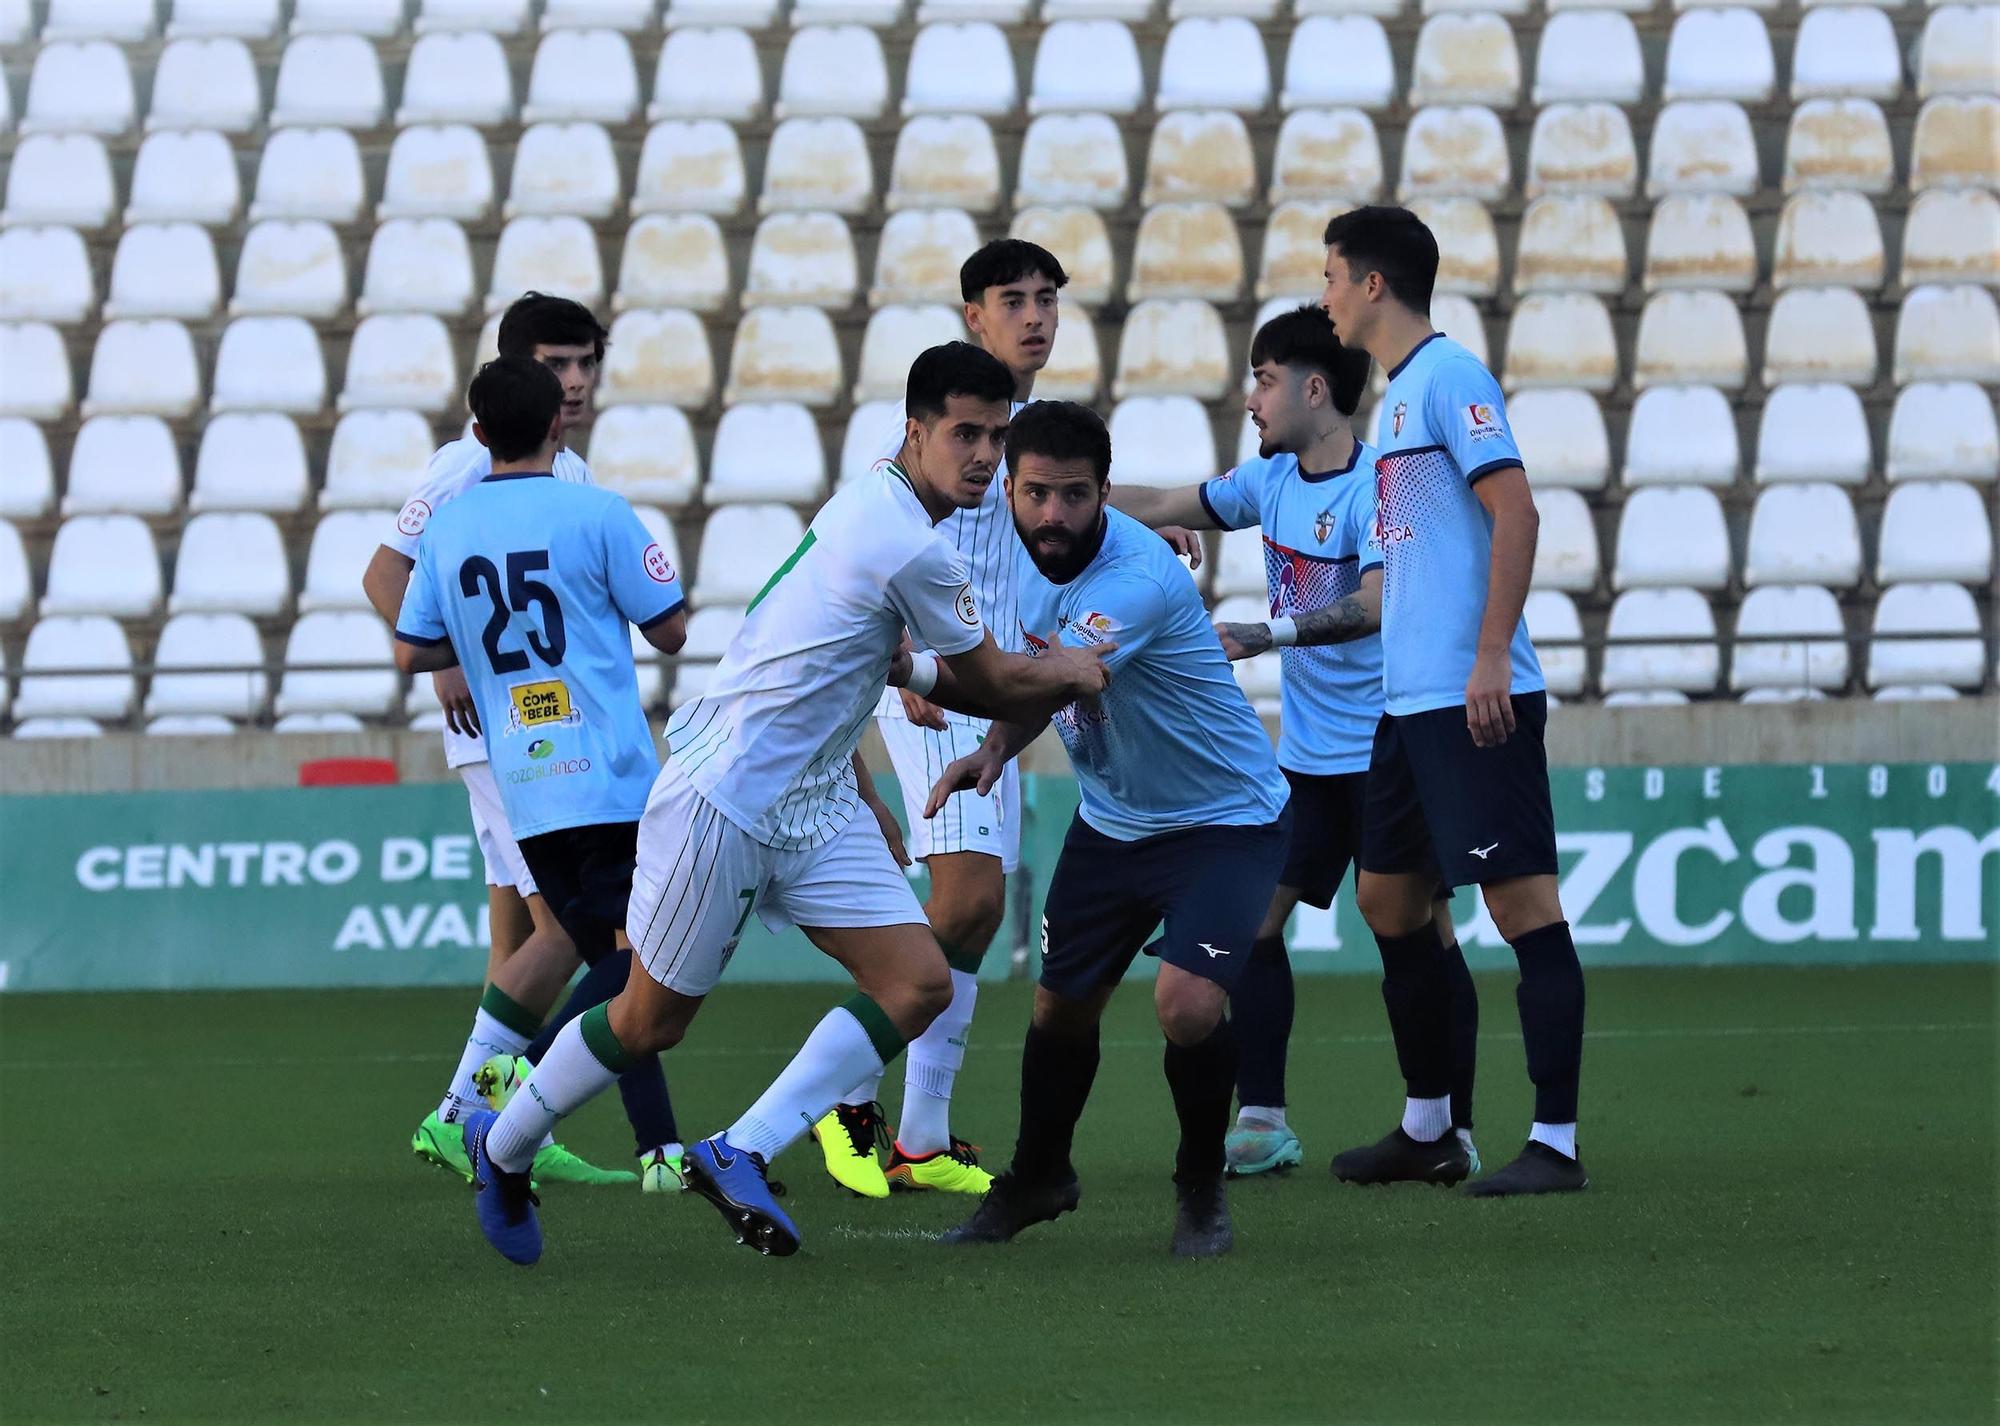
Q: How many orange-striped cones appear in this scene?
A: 0